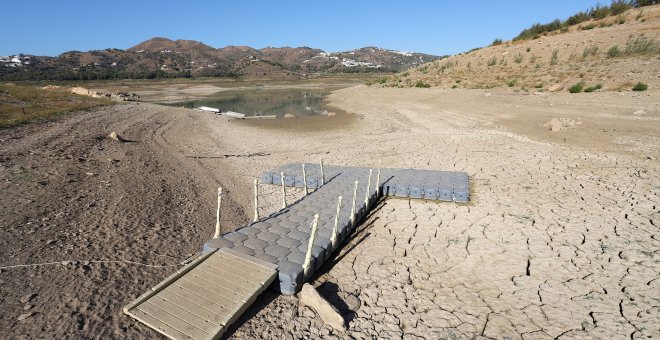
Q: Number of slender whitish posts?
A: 10